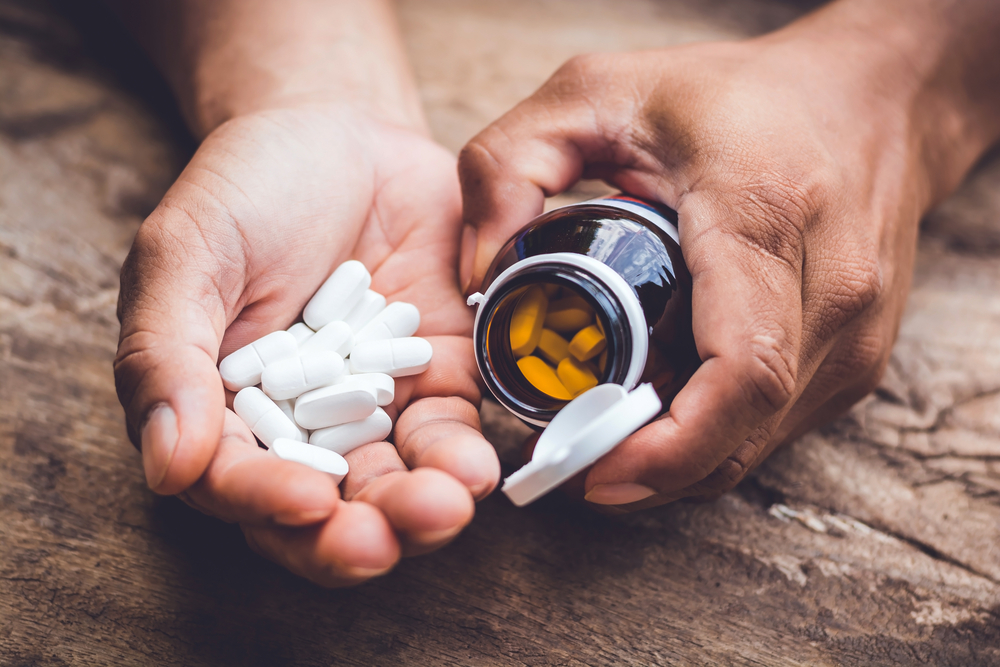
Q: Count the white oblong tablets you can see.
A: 14